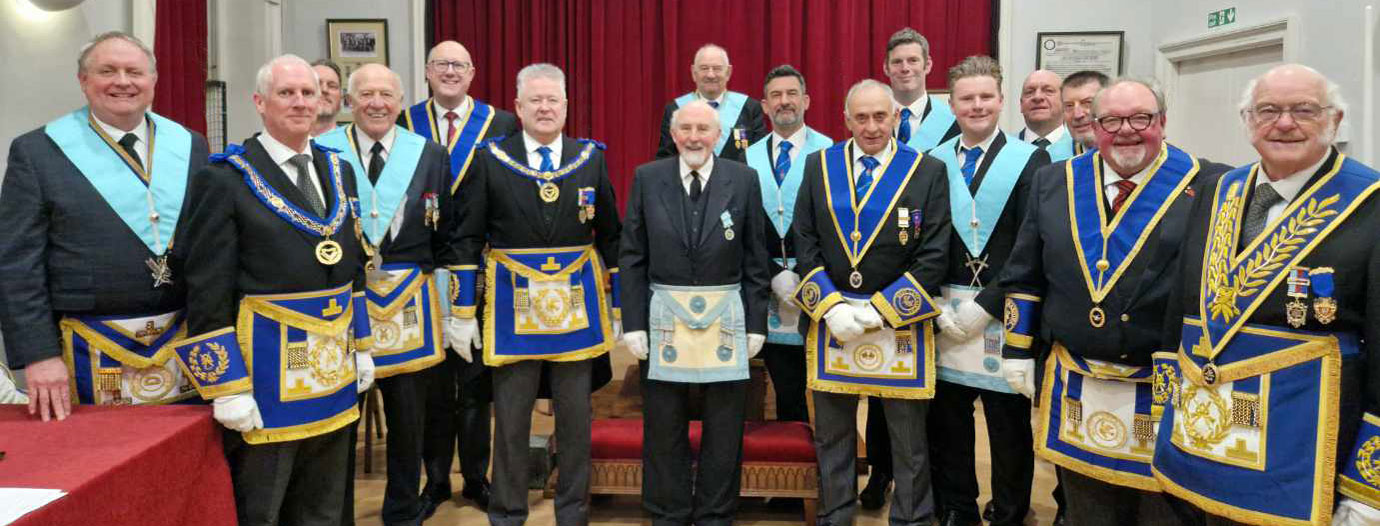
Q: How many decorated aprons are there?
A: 10